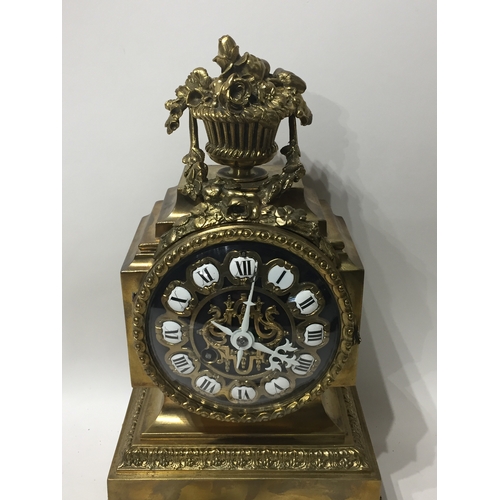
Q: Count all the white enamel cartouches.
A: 12